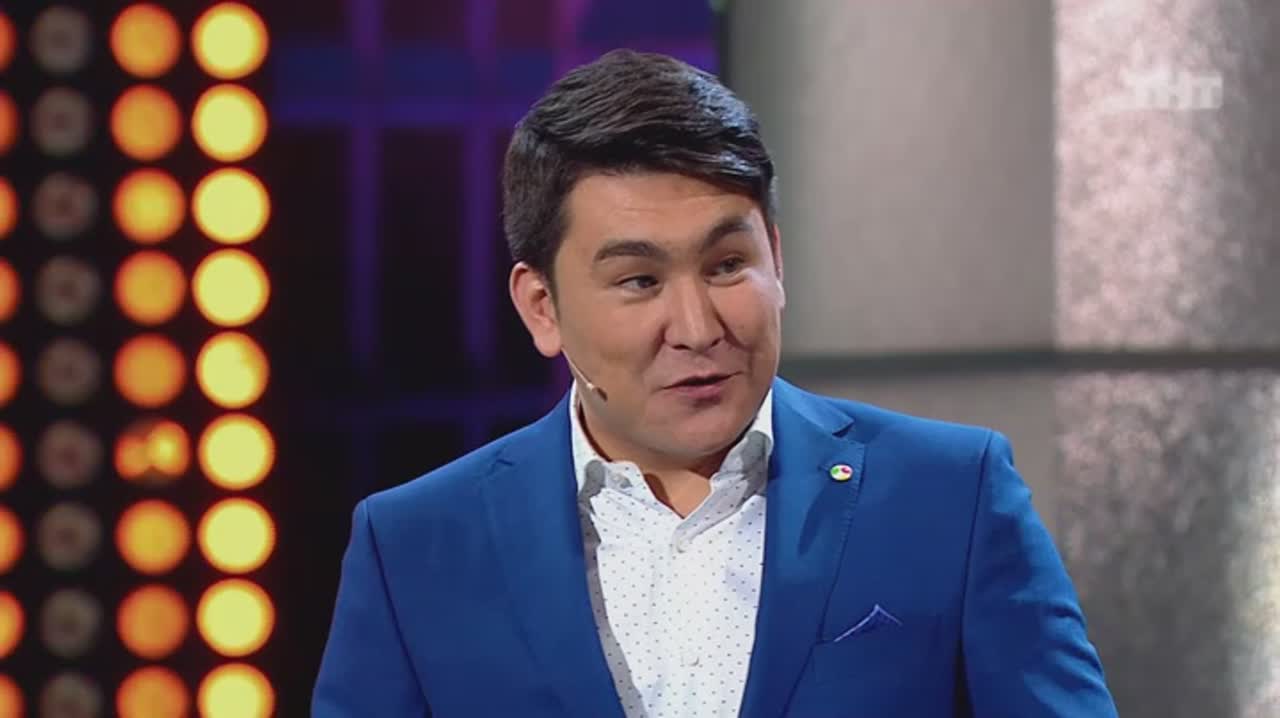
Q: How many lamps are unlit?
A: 9